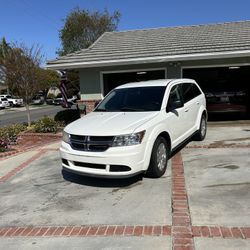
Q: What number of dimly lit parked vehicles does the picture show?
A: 1